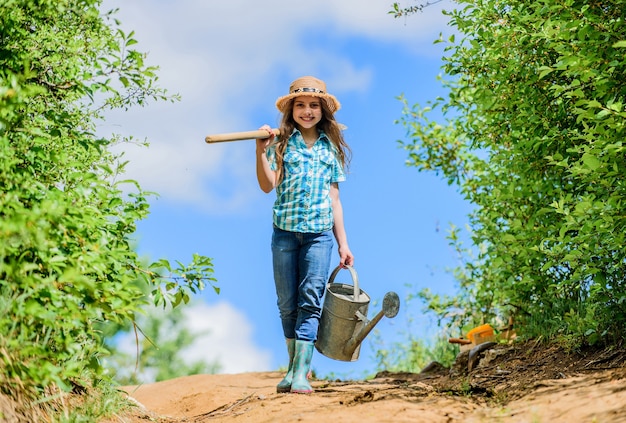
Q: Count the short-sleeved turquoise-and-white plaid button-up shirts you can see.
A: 1